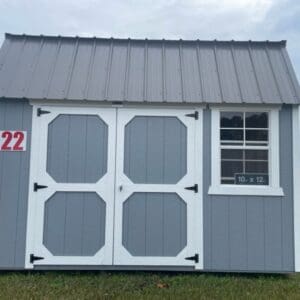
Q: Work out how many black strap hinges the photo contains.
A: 6